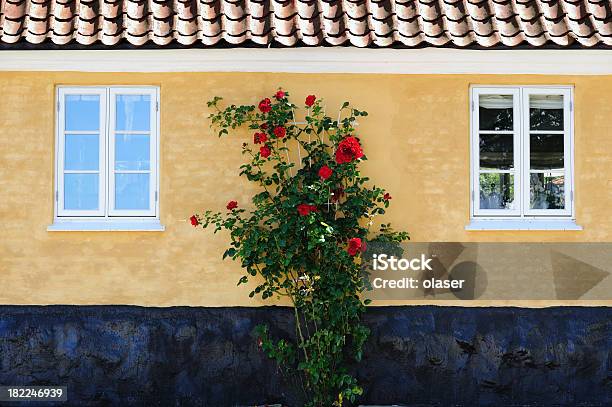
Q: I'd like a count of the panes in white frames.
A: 12